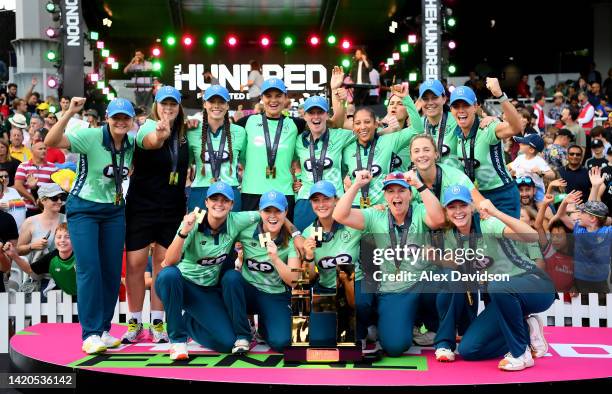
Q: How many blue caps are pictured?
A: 12